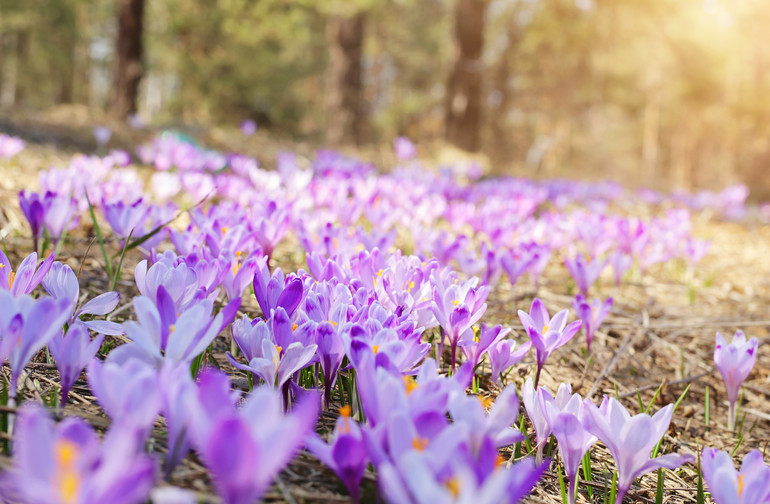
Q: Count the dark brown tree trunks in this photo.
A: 3